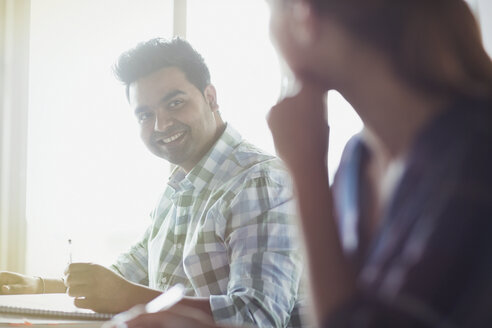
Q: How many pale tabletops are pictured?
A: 1